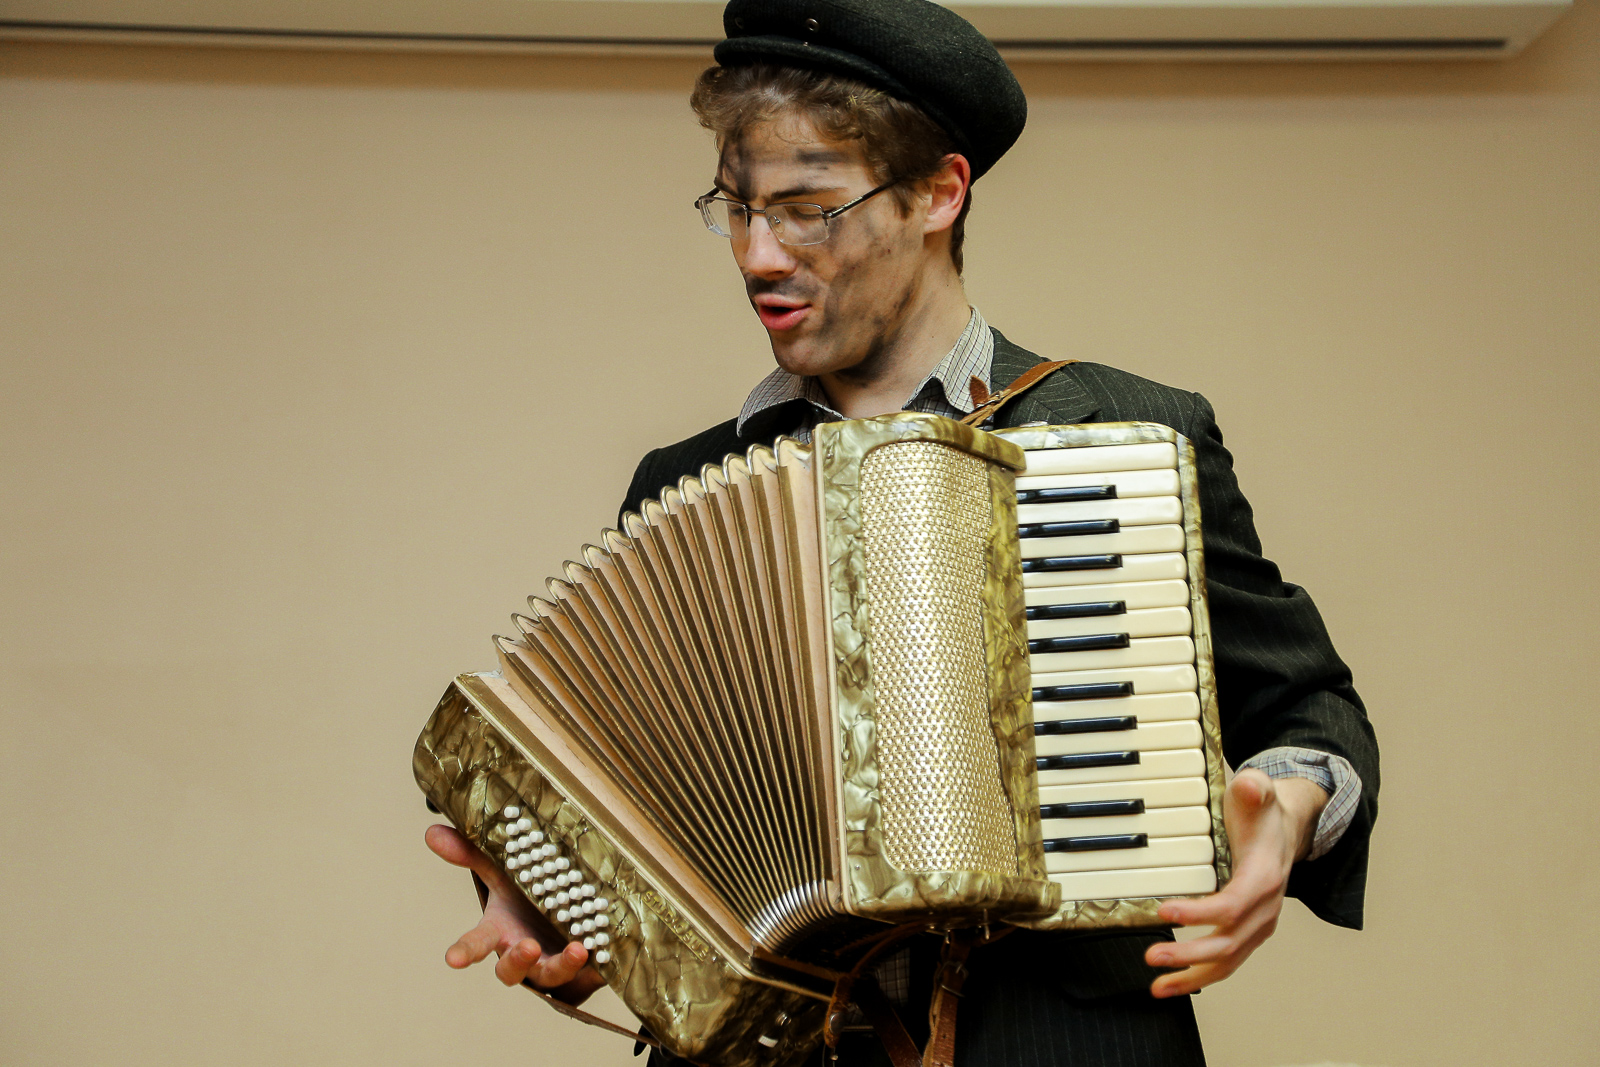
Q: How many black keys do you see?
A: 10